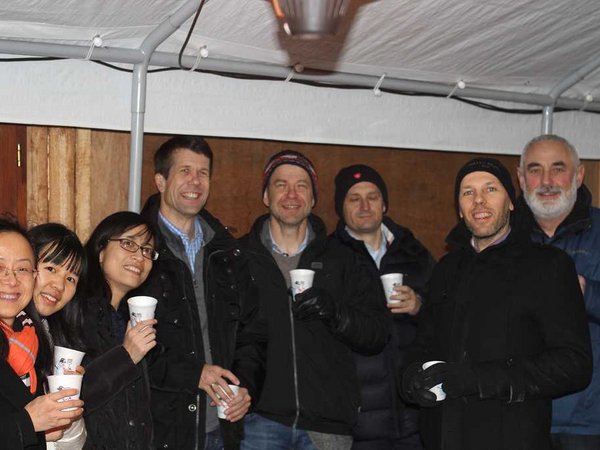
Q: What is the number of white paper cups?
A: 7